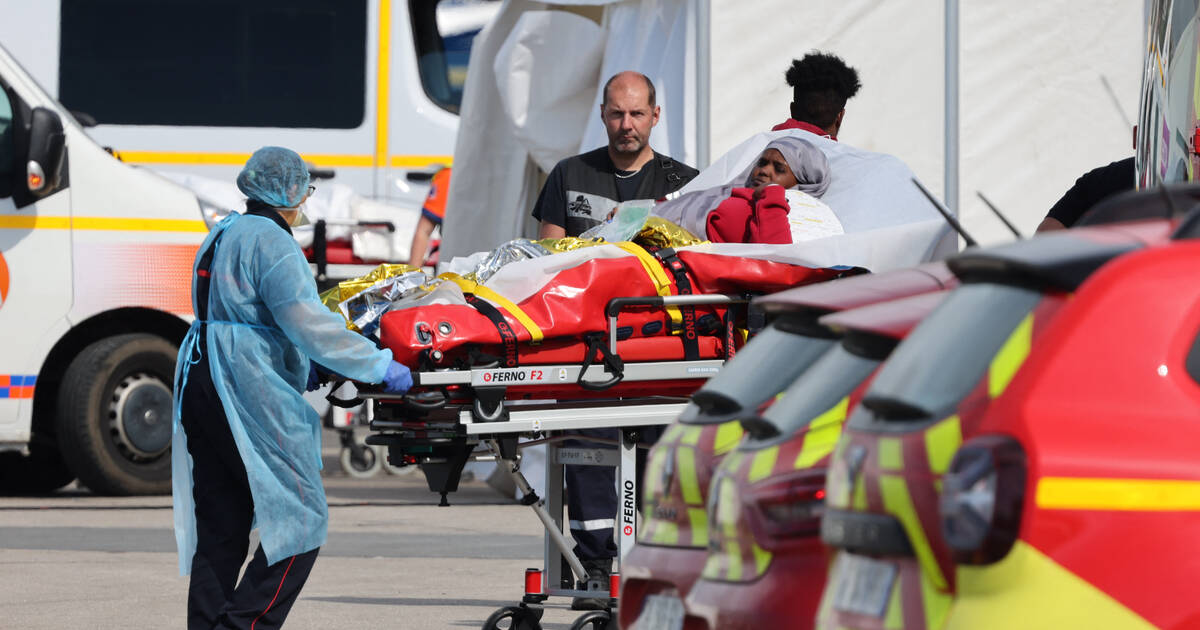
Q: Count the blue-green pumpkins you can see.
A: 0